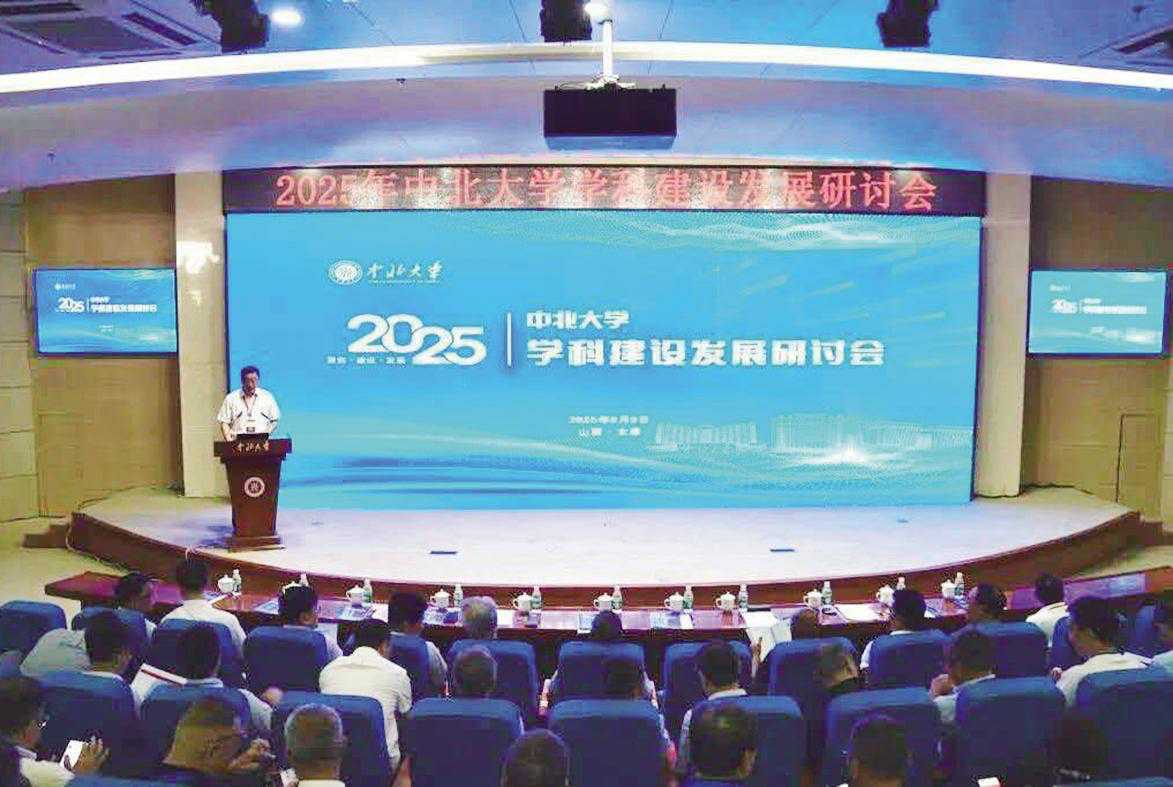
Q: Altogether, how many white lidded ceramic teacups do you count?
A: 11